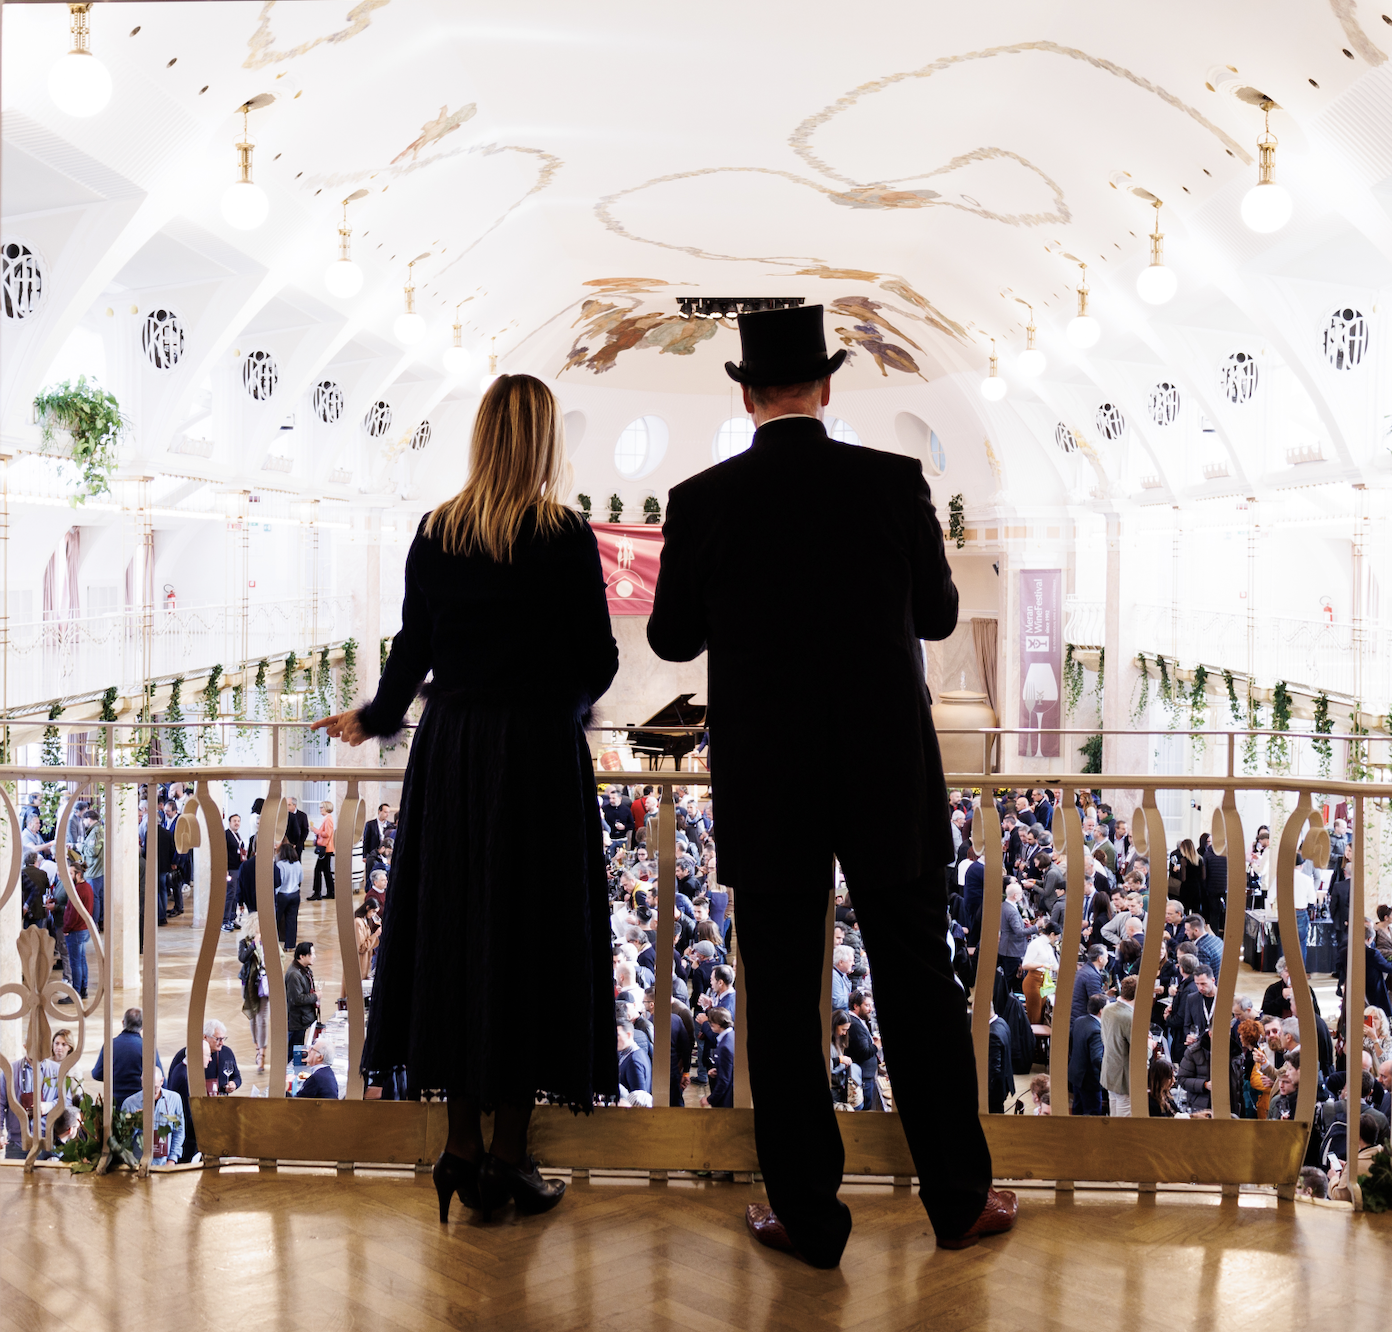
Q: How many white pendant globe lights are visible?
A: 11